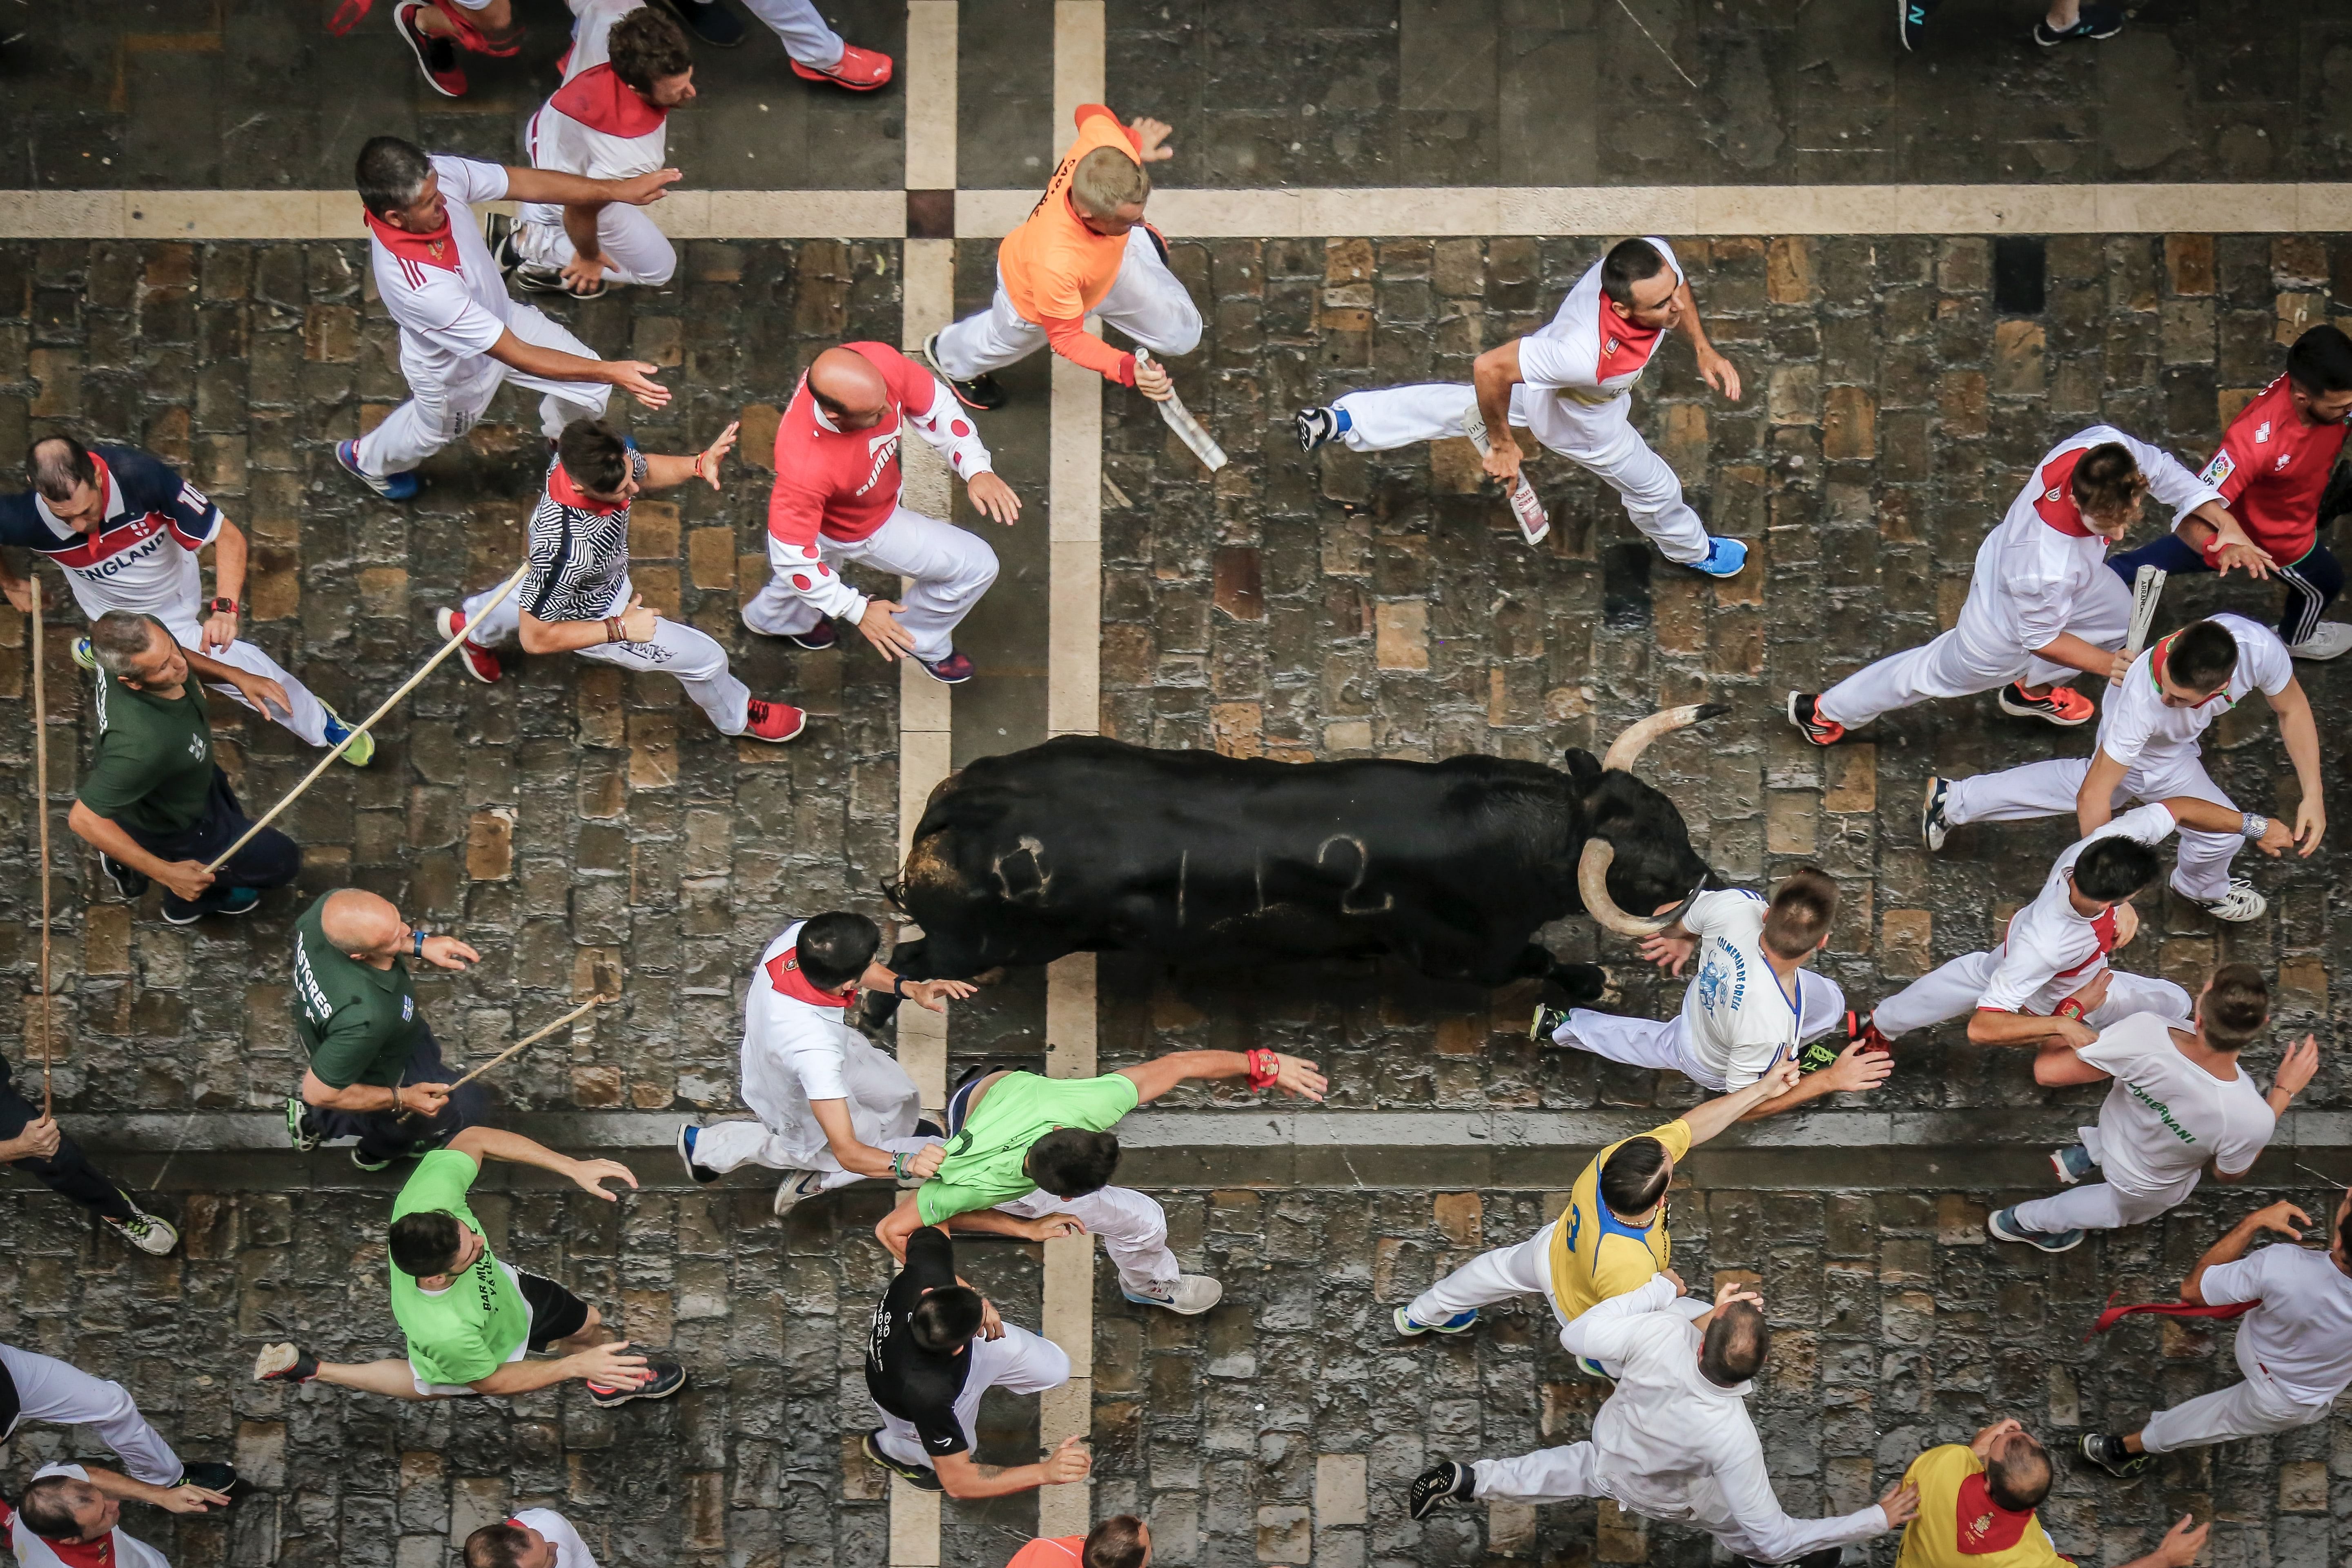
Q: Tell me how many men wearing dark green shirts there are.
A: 2